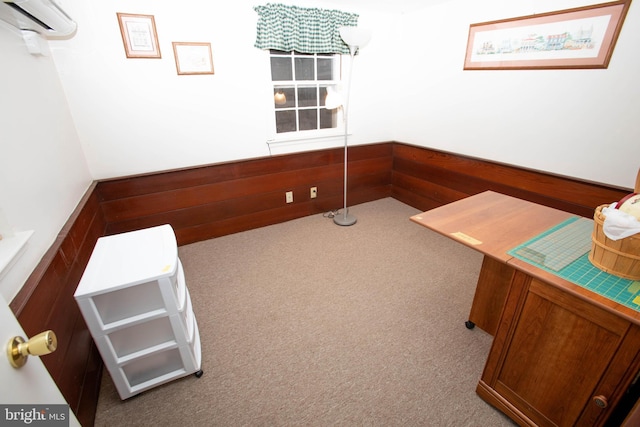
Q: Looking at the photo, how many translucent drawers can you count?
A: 3